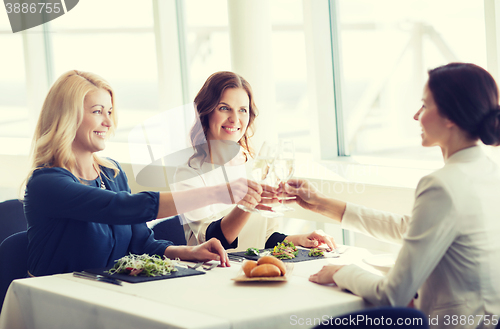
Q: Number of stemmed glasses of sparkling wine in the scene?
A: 3